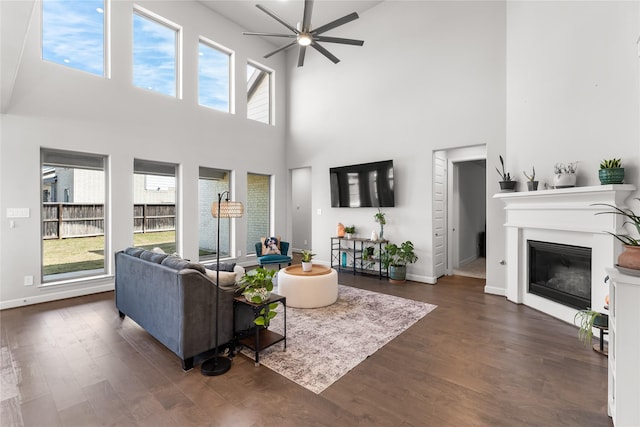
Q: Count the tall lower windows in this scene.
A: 4